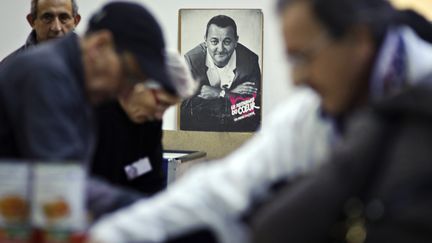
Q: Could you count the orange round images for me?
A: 2